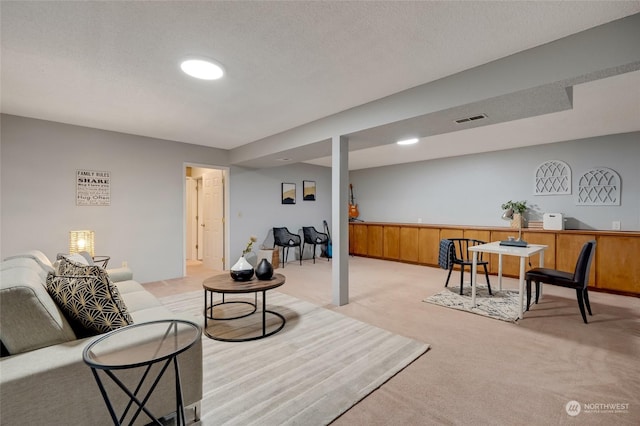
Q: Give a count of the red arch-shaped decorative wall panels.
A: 0